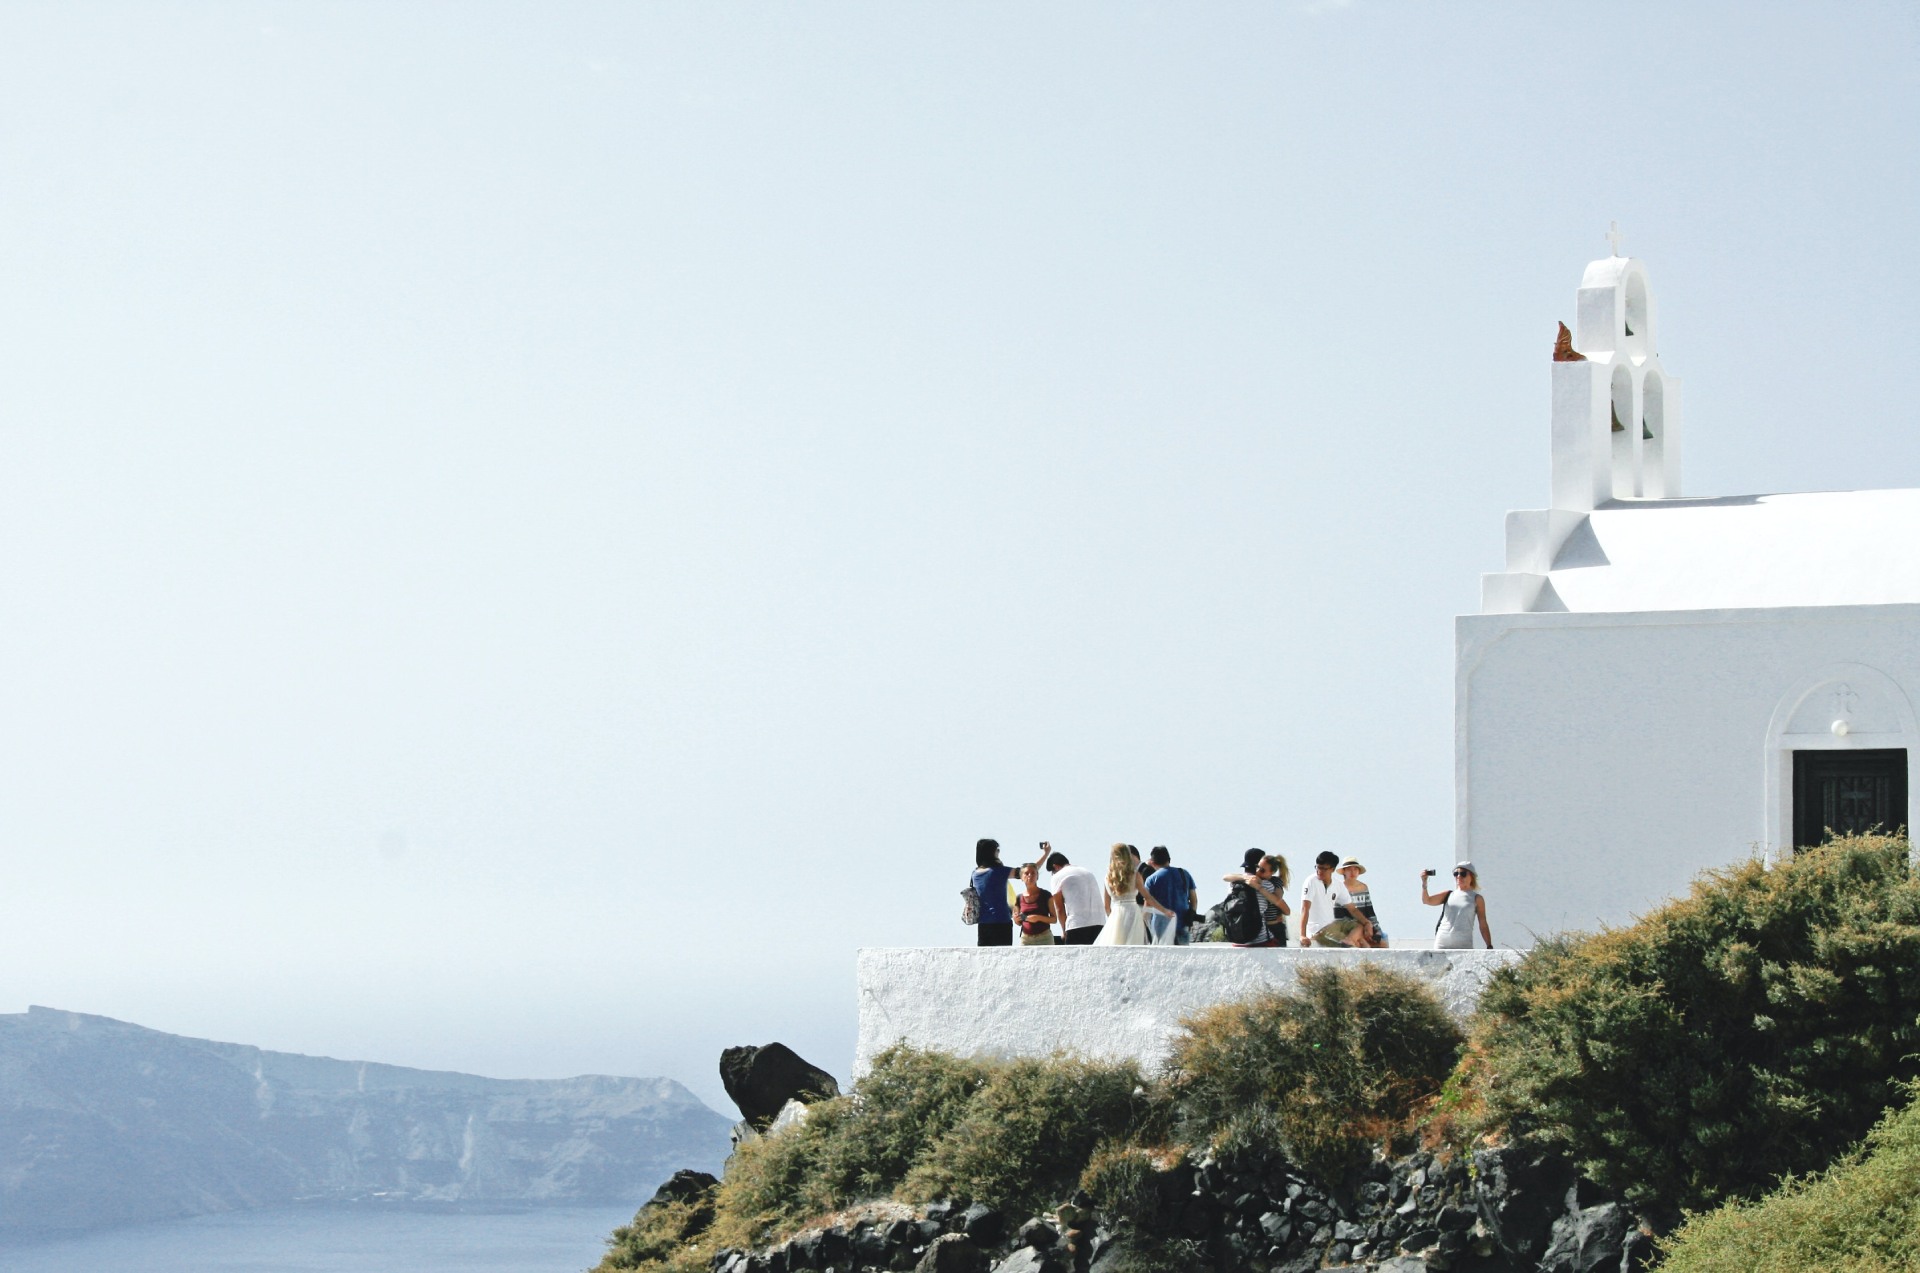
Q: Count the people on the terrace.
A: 11